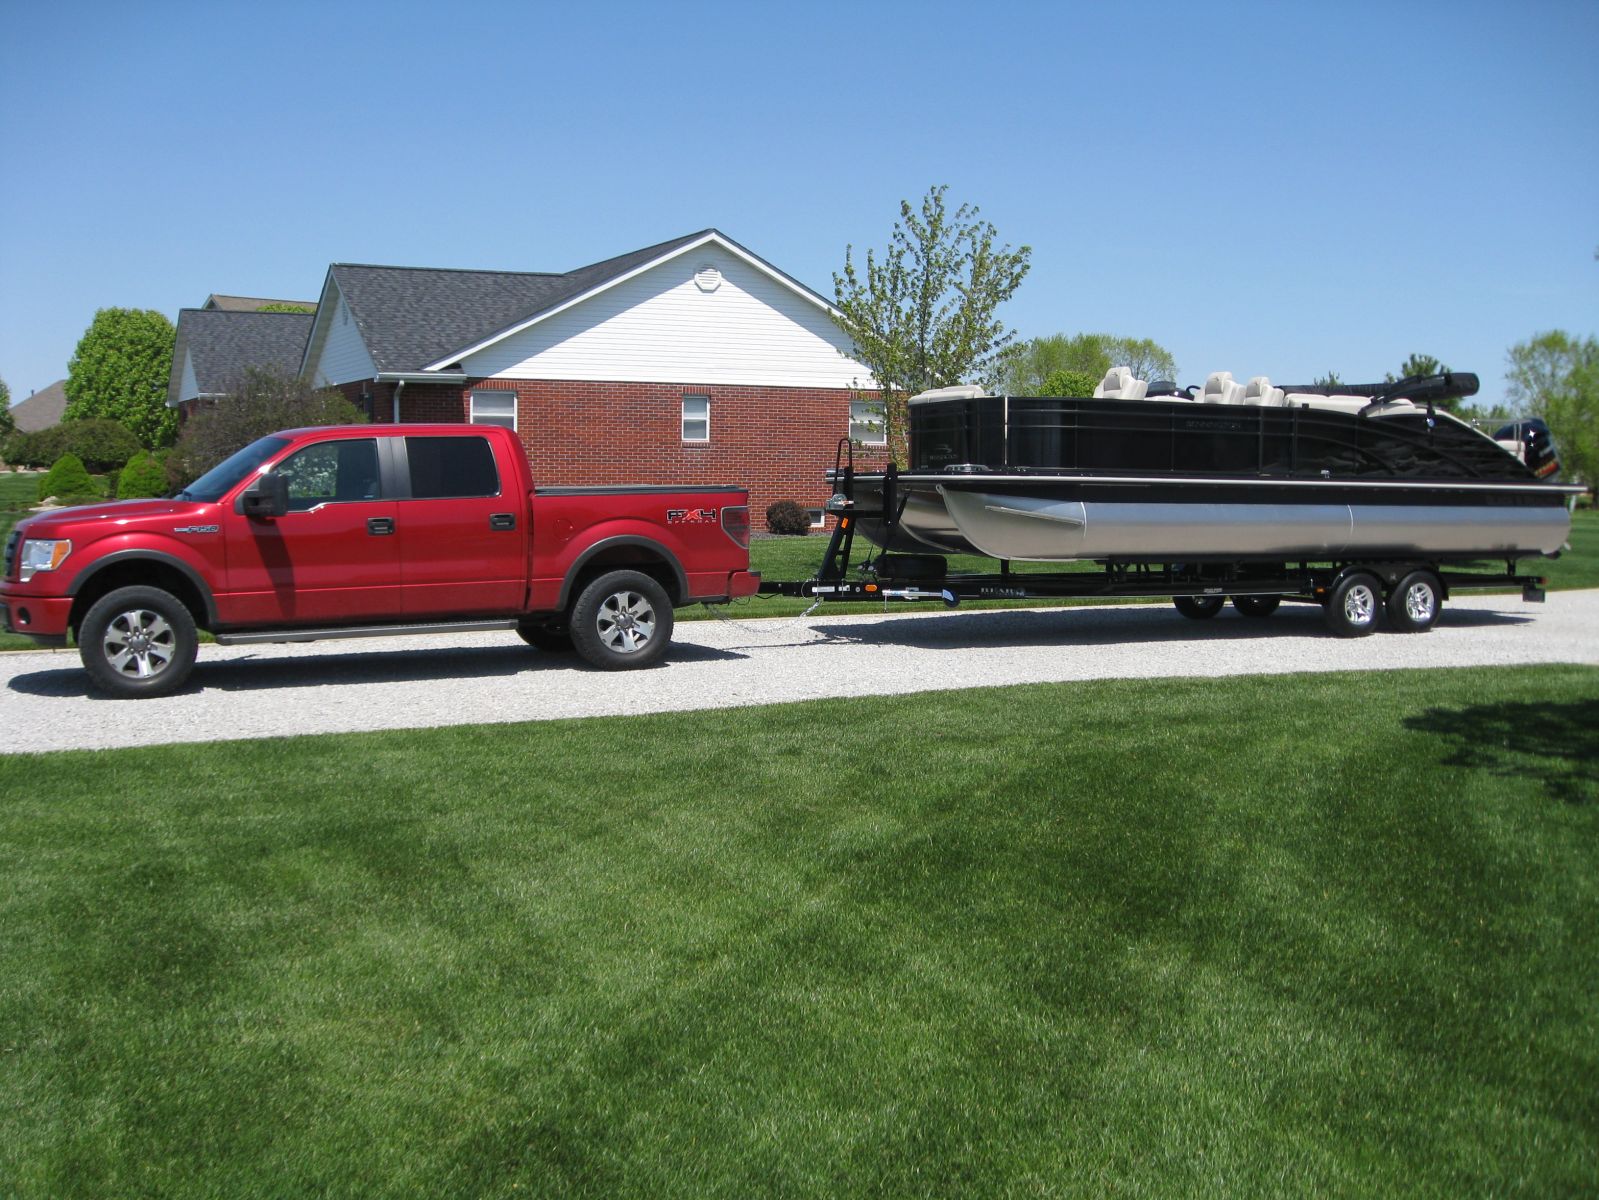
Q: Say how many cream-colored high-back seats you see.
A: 3